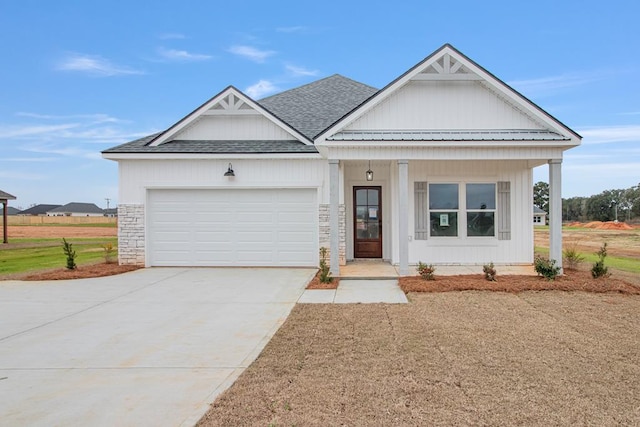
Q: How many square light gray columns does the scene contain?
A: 3